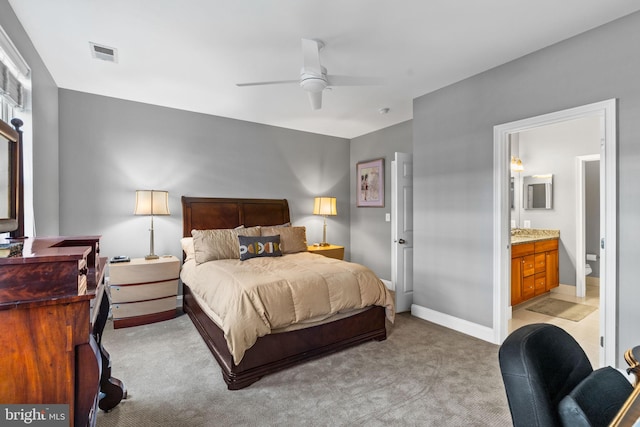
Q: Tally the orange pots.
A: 0